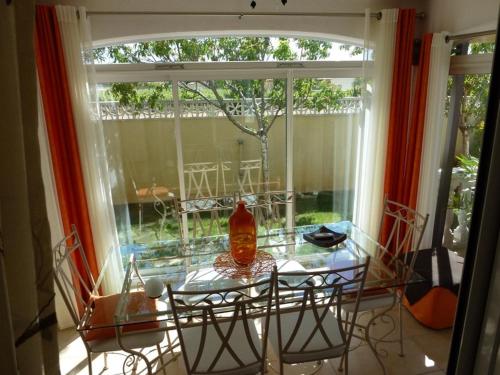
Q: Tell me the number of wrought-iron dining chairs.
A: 6